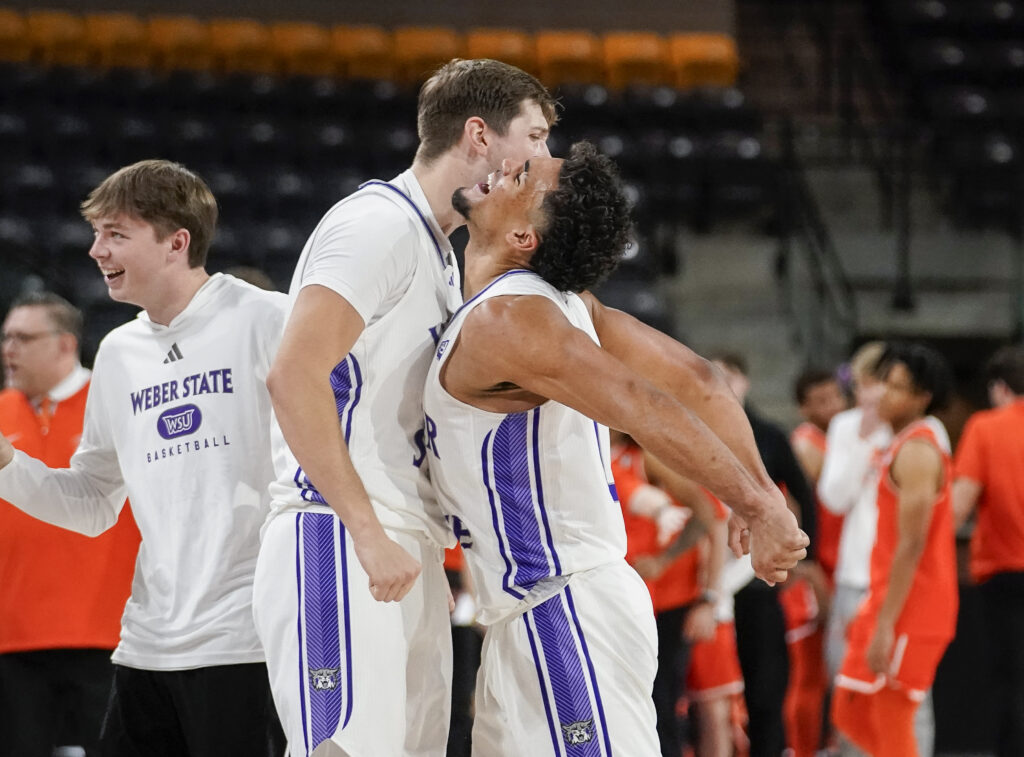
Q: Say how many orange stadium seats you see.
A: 12